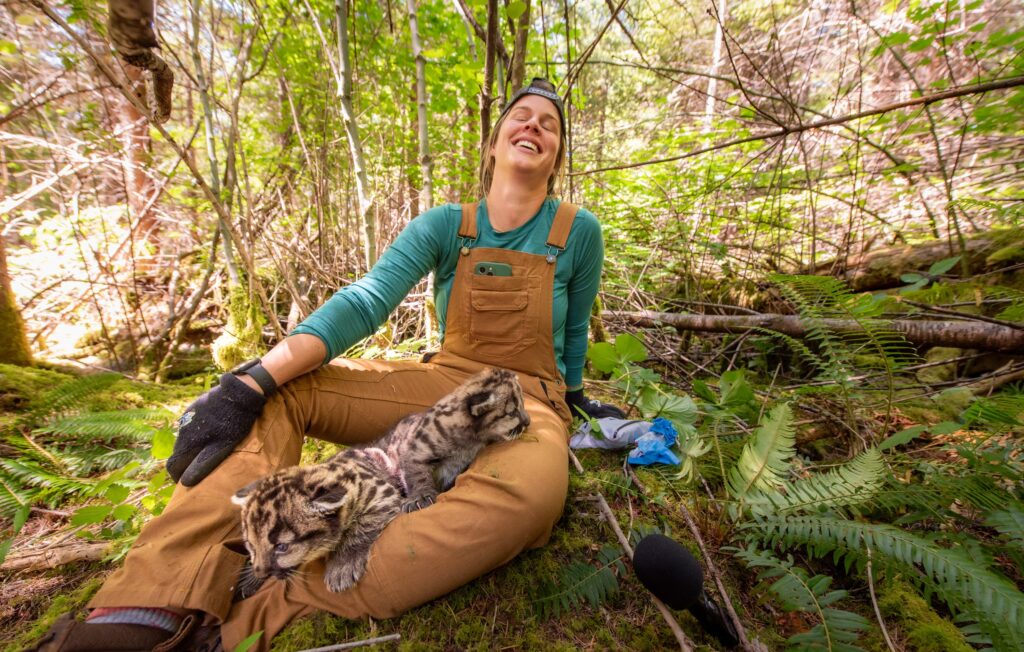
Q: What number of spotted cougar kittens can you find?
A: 2